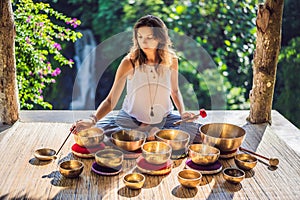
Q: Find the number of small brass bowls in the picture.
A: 6